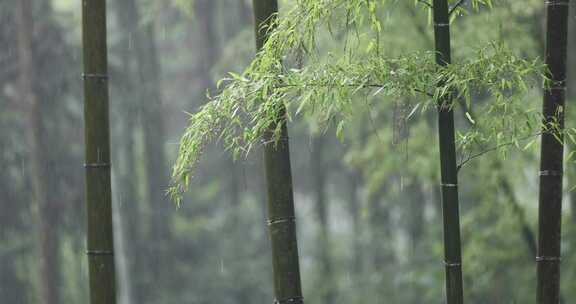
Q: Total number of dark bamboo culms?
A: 4